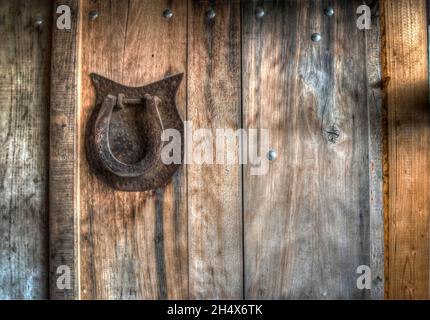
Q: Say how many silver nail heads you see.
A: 8